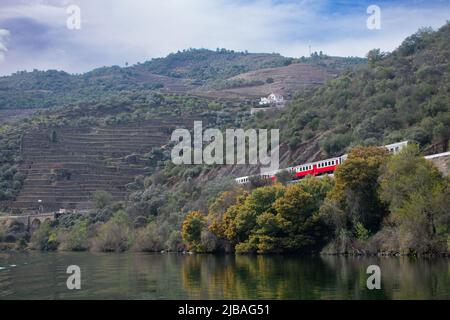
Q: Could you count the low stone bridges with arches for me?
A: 1